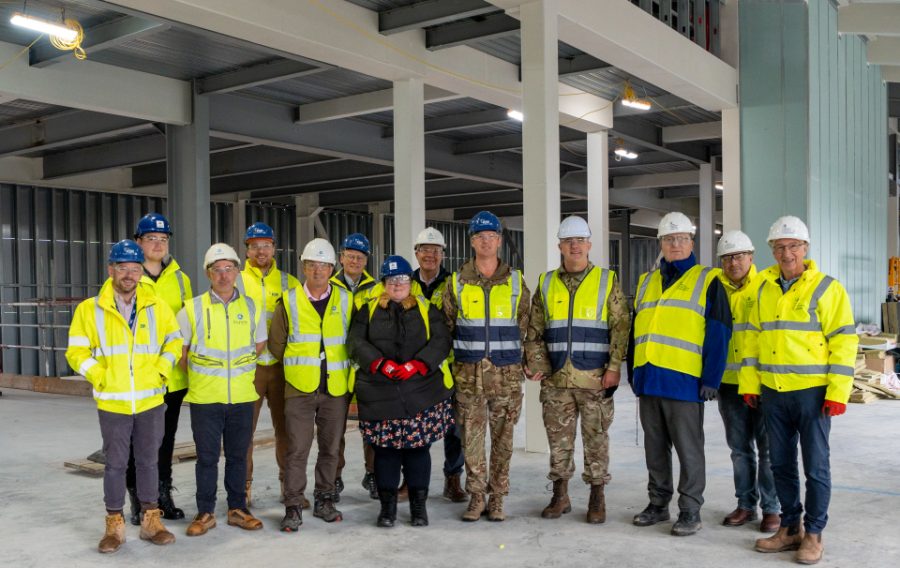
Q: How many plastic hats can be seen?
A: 13